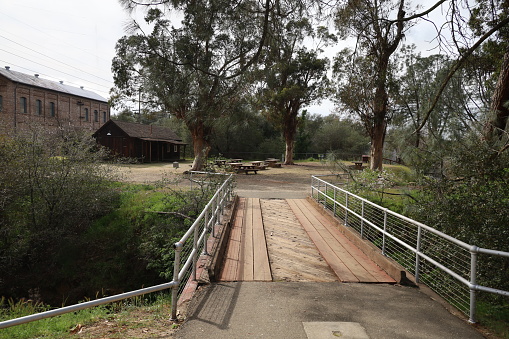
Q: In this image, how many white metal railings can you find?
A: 2